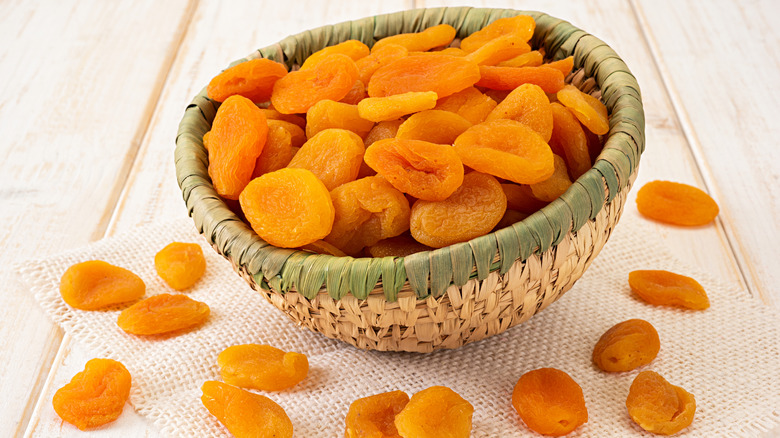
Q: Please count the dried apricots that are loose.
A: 13